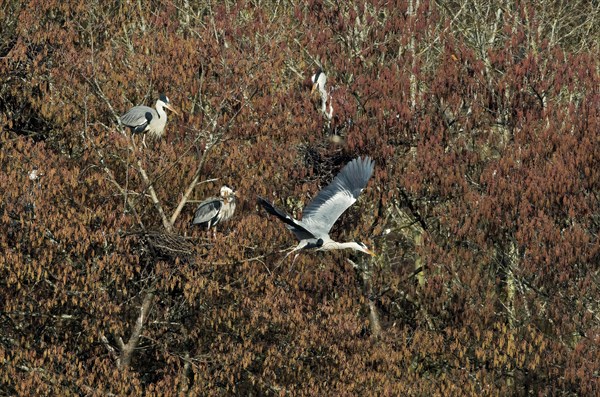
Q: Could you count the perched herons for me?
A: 3